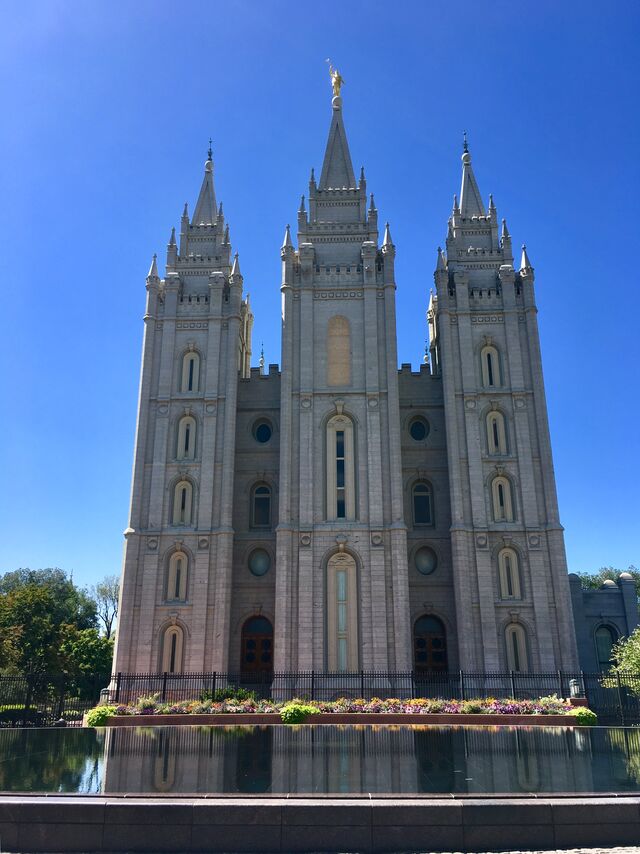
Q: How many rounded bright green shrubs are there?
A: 3